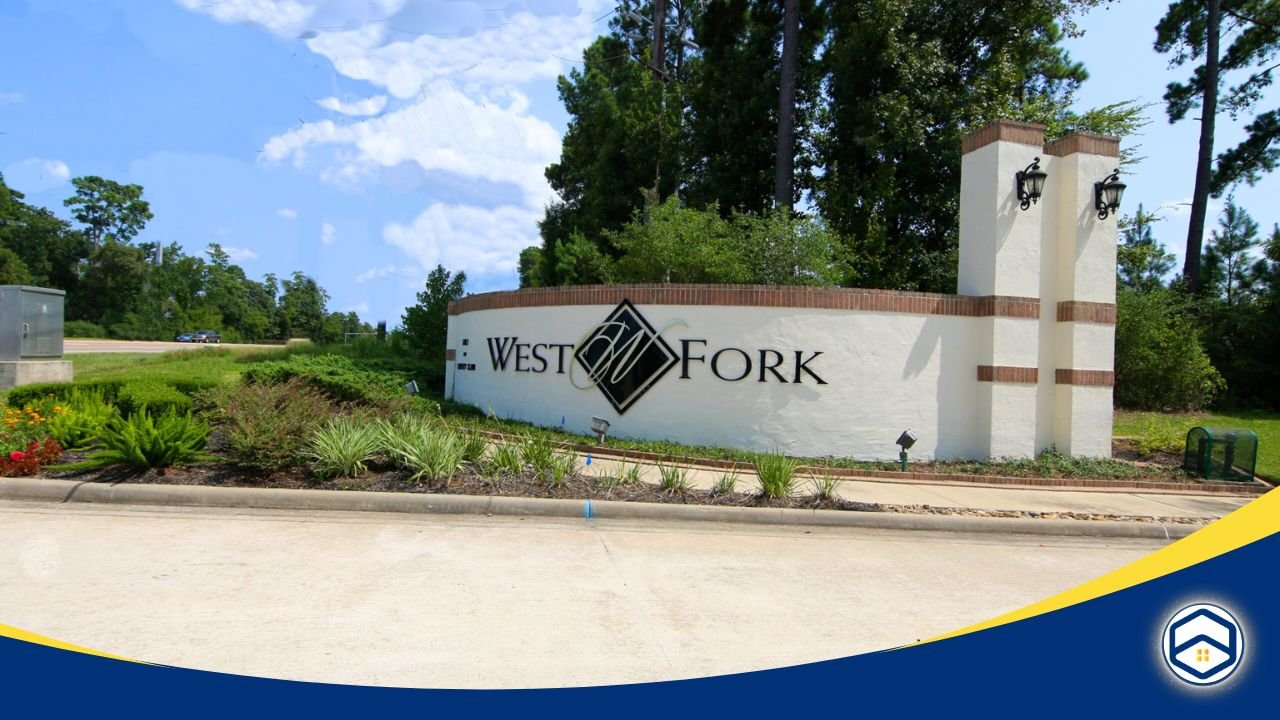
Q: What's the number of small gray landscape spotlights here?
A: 3